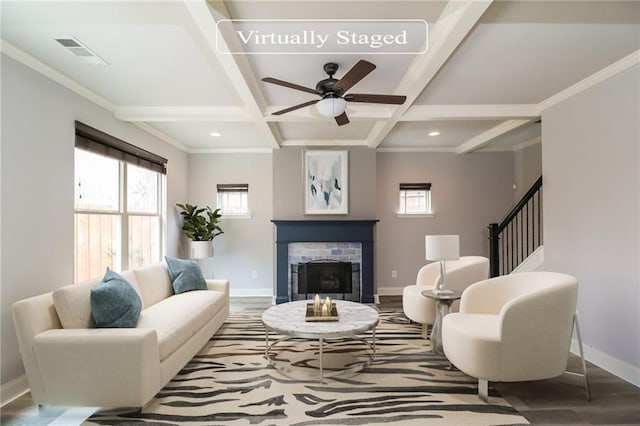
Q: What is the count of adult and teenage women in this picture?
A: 0